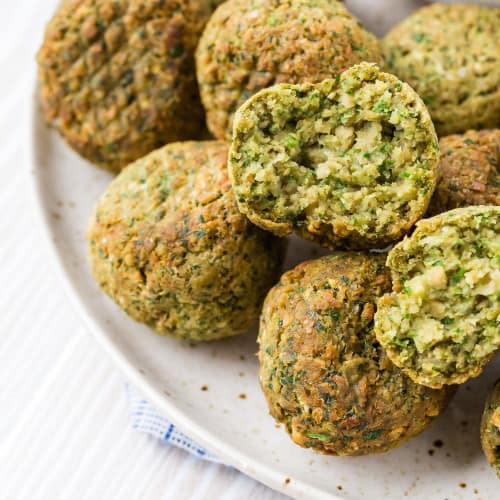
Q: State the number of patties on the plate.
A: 9